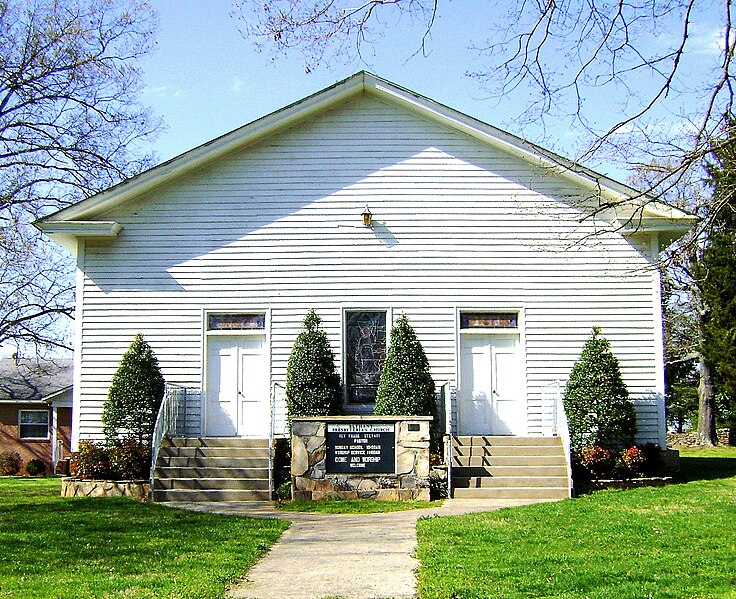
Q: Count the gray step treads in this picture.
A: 12